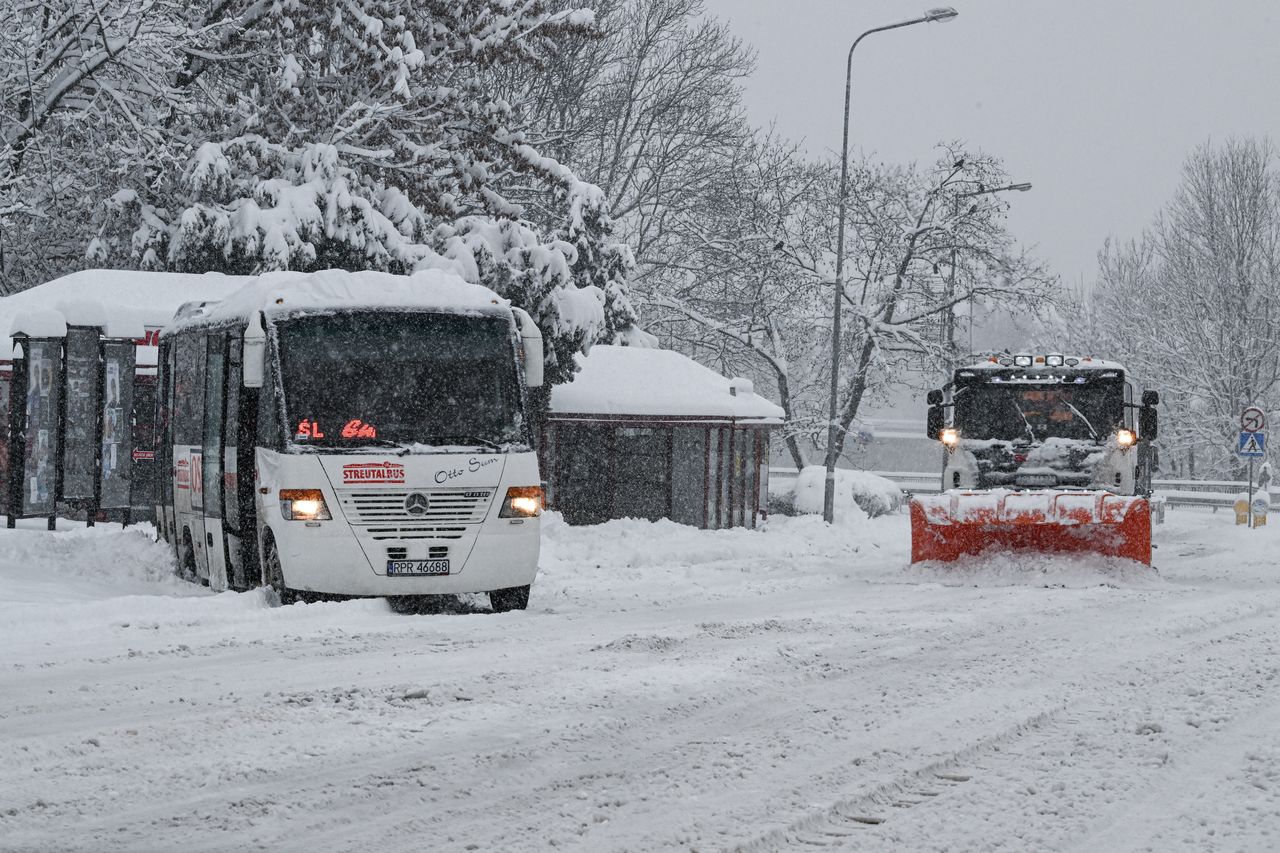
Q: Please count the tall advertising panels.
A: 3